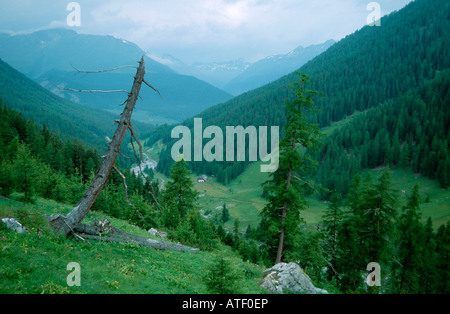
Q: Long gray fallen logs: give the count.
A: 1